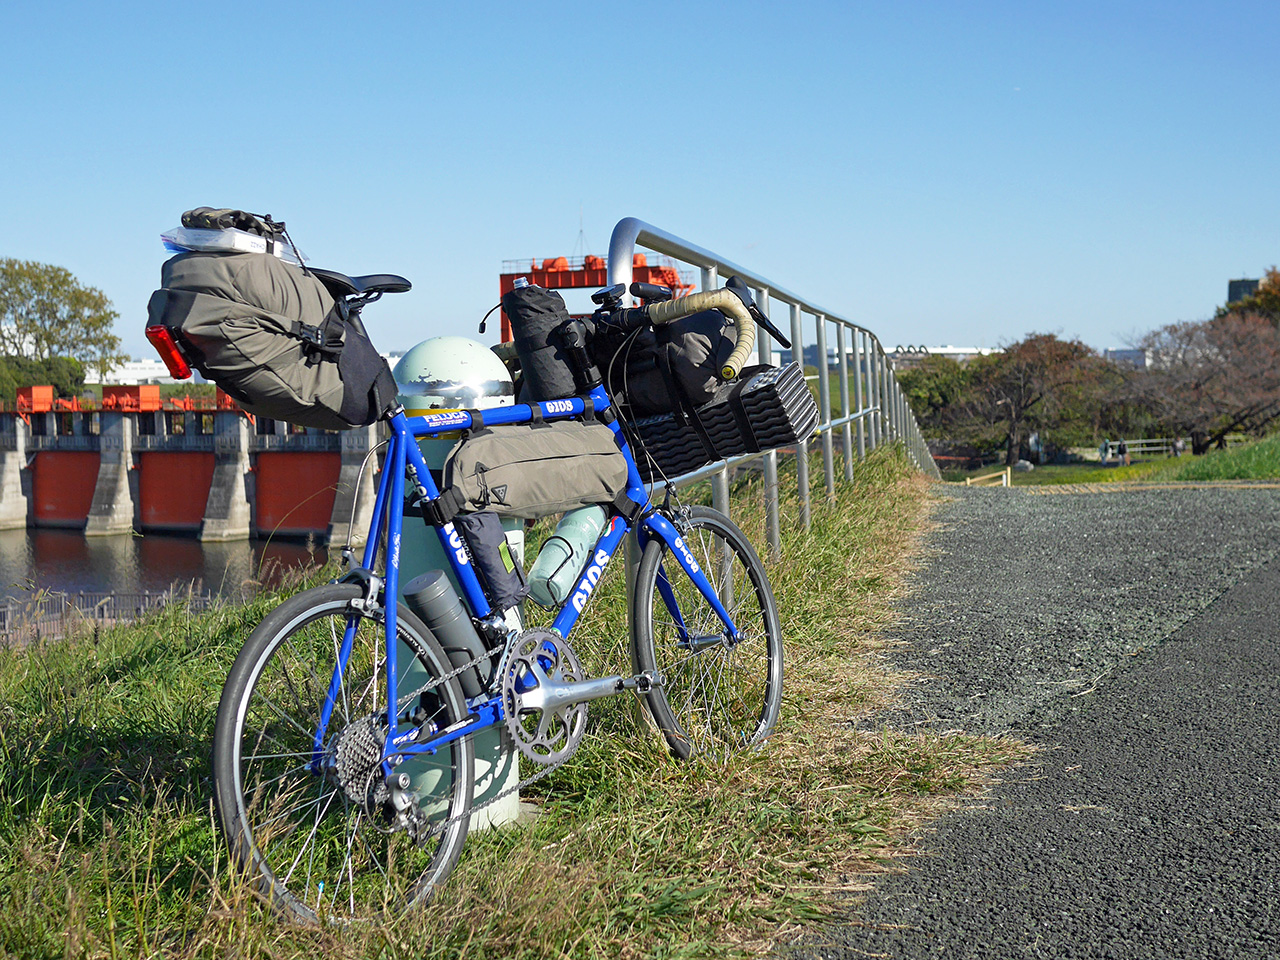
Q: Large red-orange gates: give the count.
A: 3